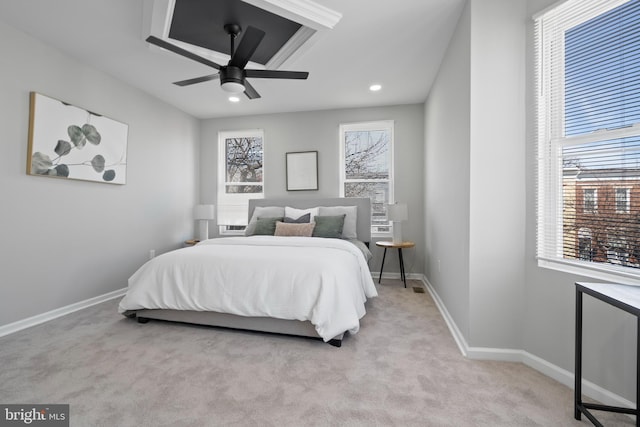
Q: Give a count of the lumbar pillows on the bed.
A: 1